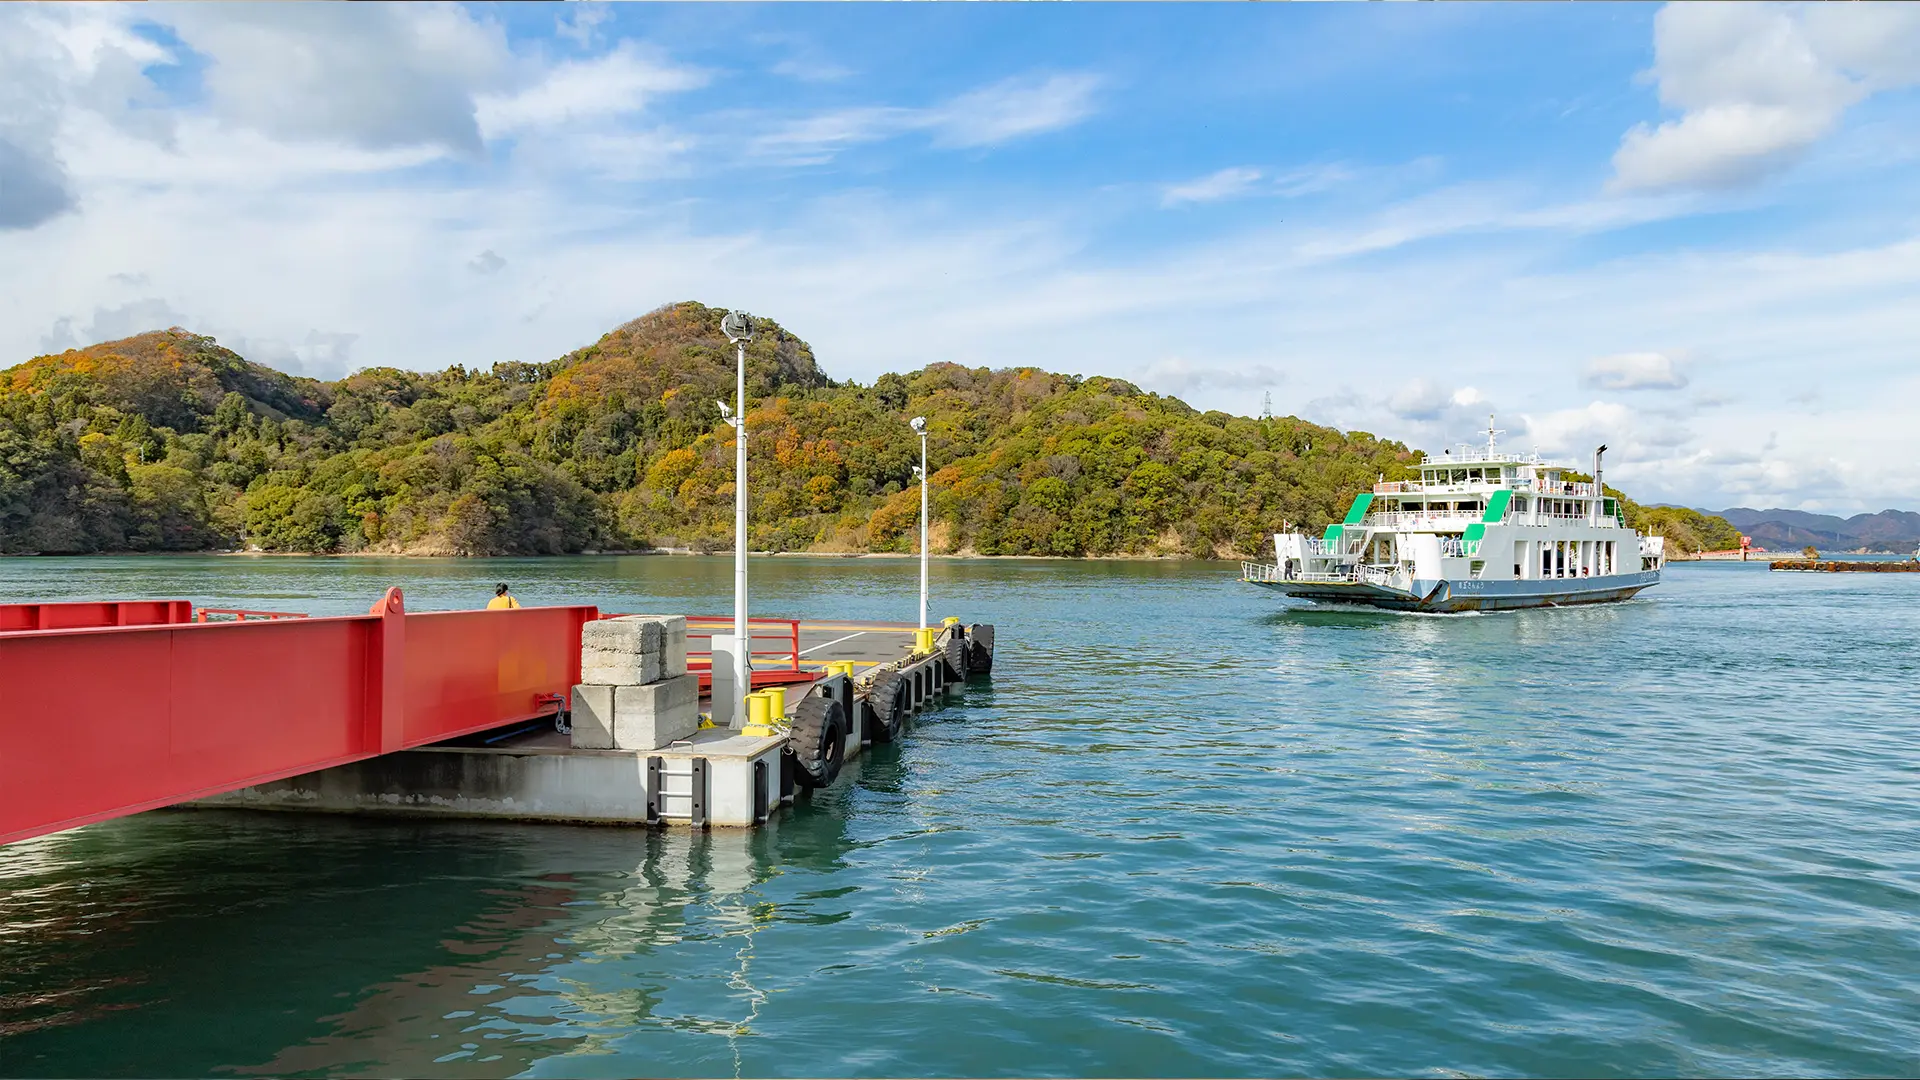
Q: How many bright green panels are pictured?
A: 4